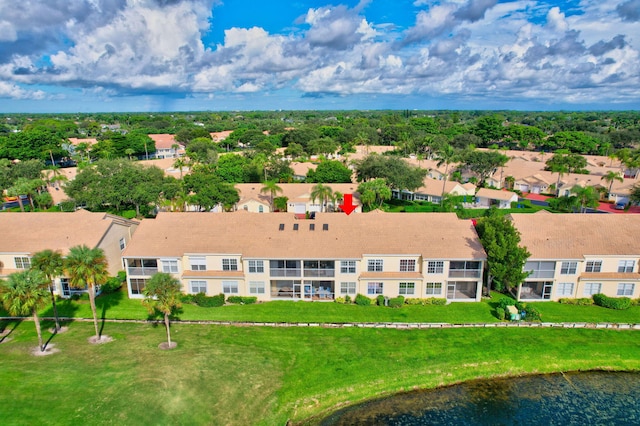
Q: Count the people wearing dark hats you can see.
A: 0